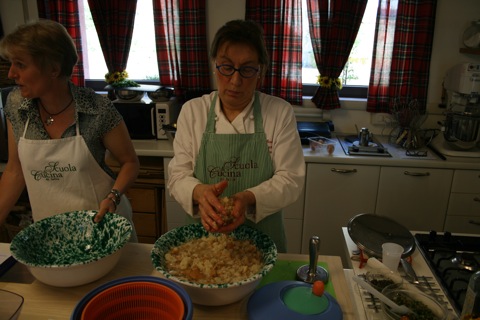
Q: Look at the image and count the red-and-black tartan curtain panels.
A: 6